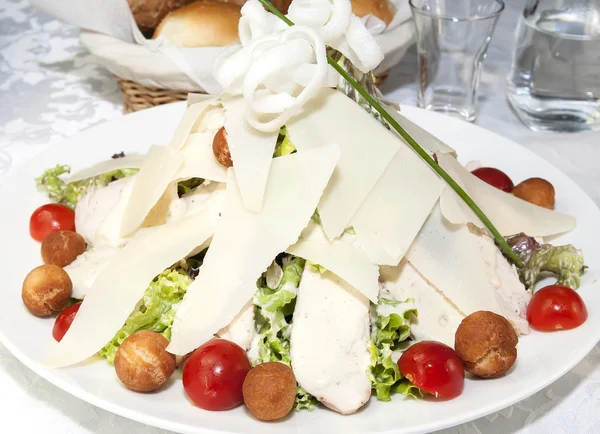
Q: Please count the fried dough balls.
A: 7